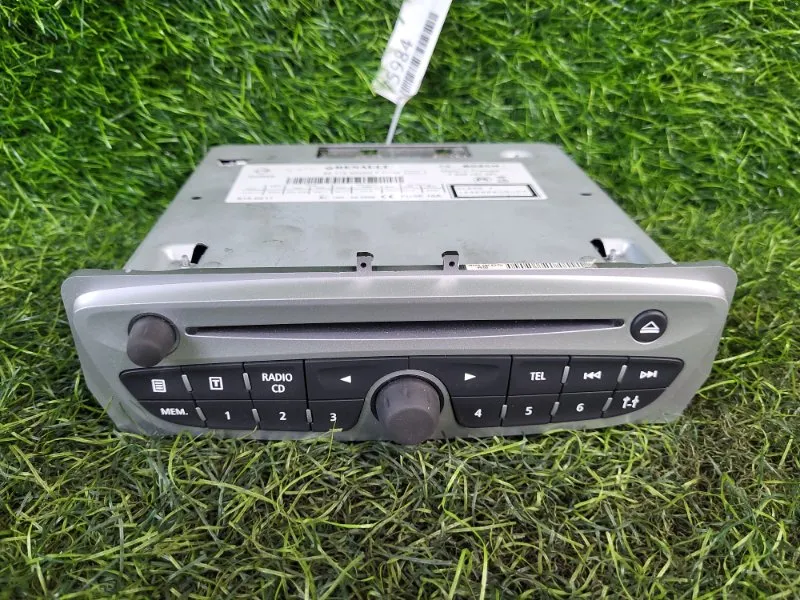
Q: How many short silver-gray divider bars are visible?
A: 10